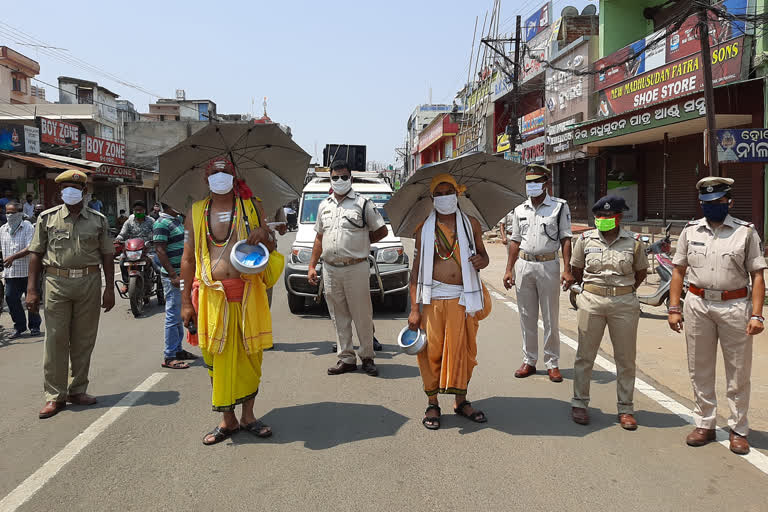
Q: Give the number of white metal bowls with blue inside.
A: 2